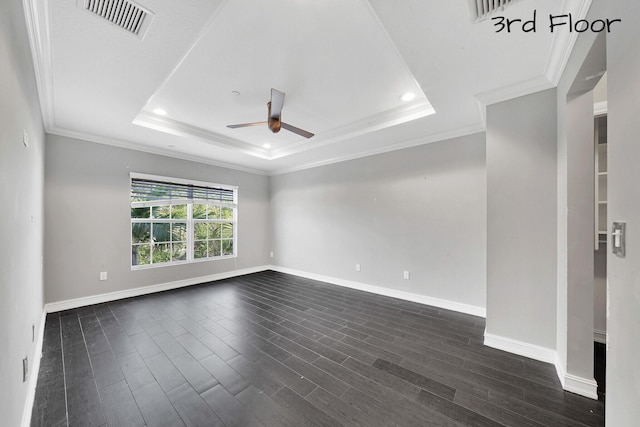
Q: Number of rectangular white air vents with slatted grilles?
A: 2